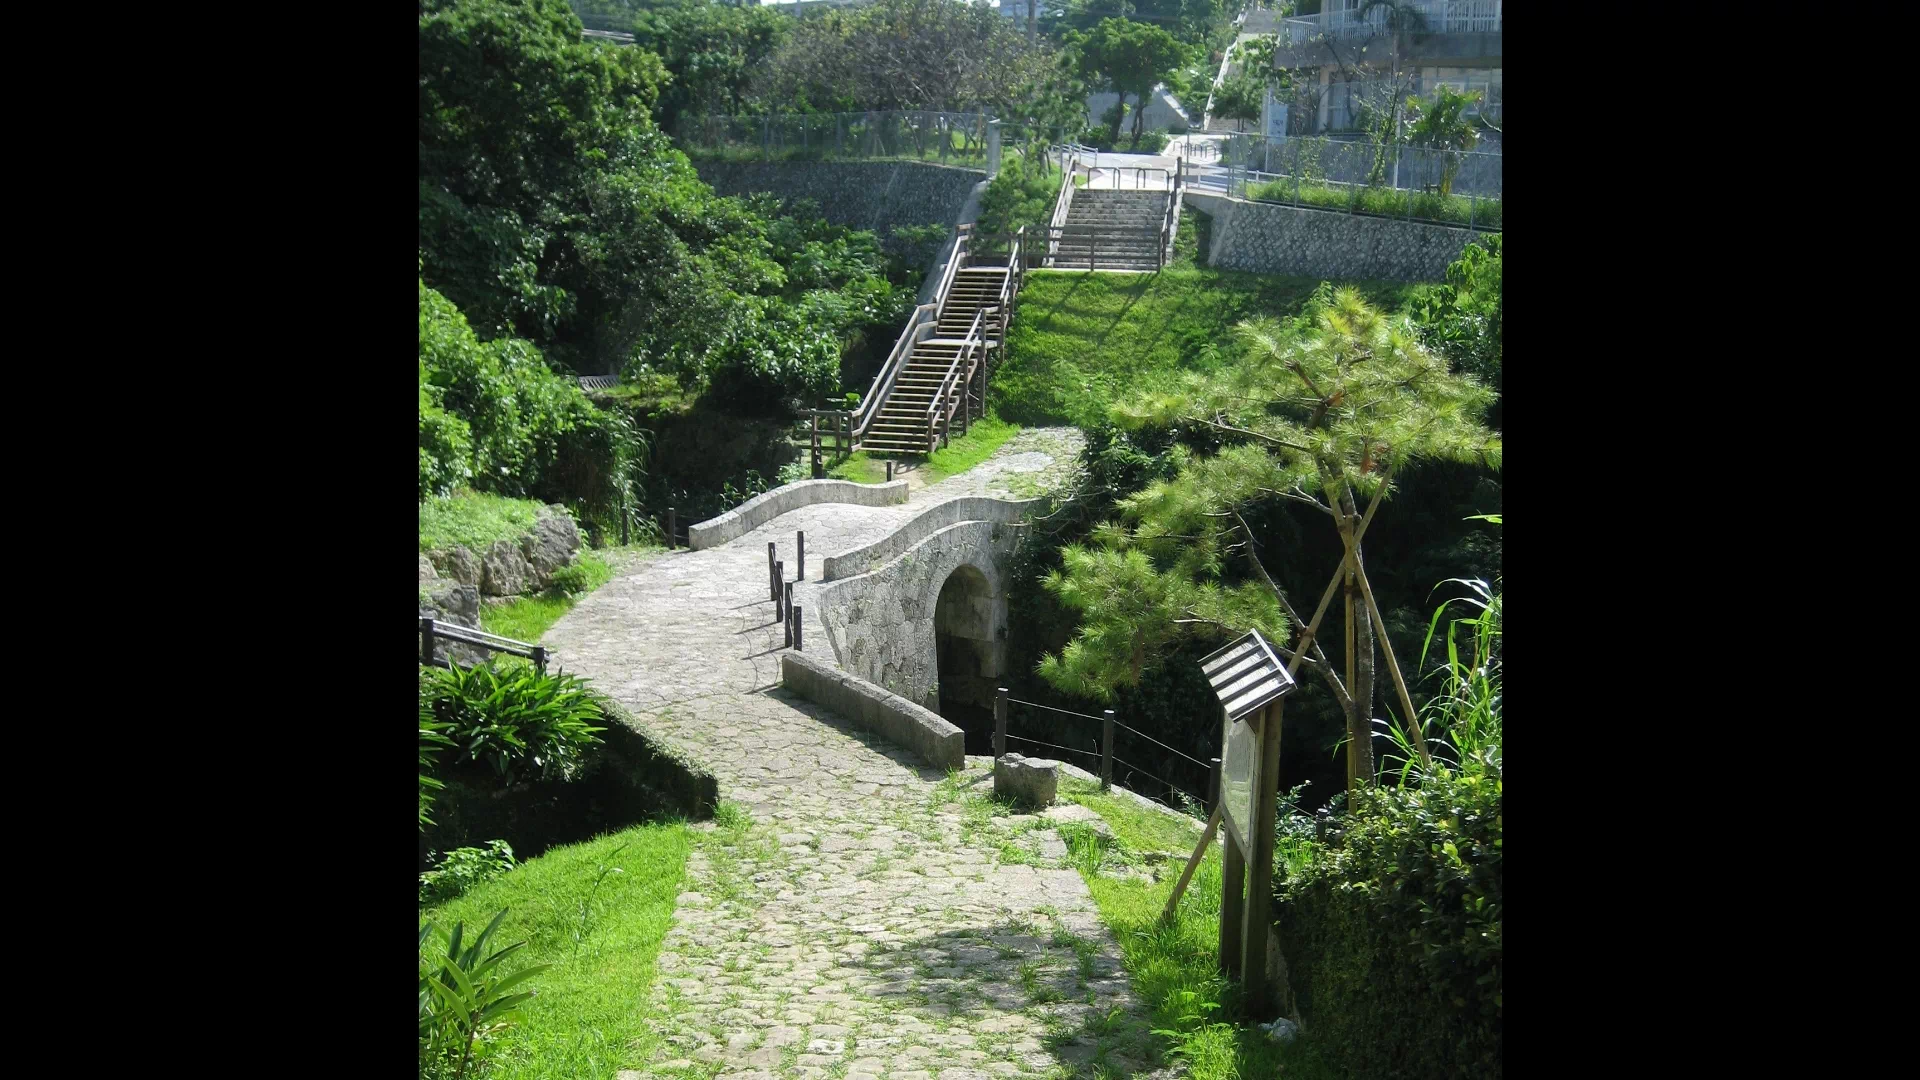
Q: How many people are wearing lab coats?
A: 0